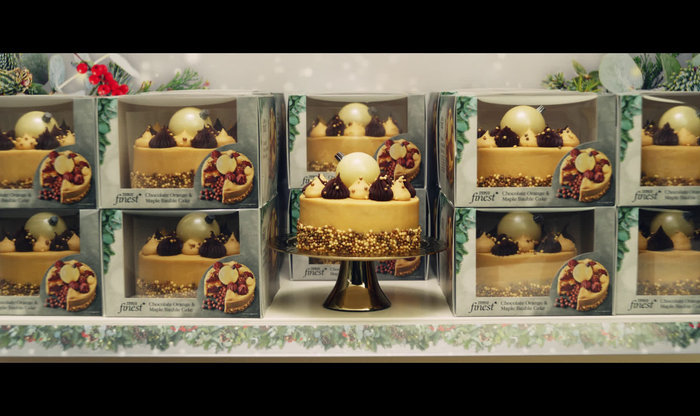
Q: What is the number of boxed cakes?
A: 10